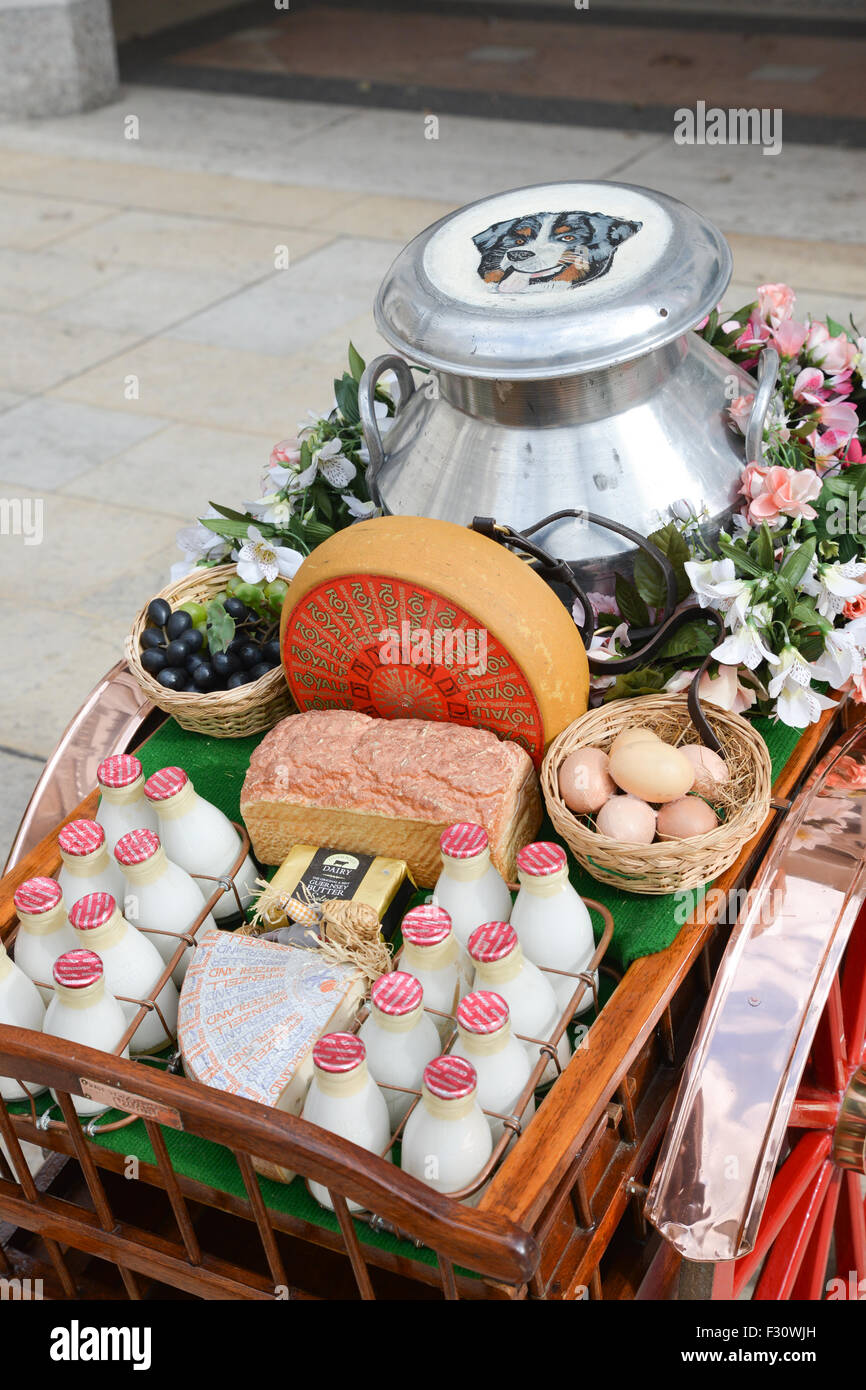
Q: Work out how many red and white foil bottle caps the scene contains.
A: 15